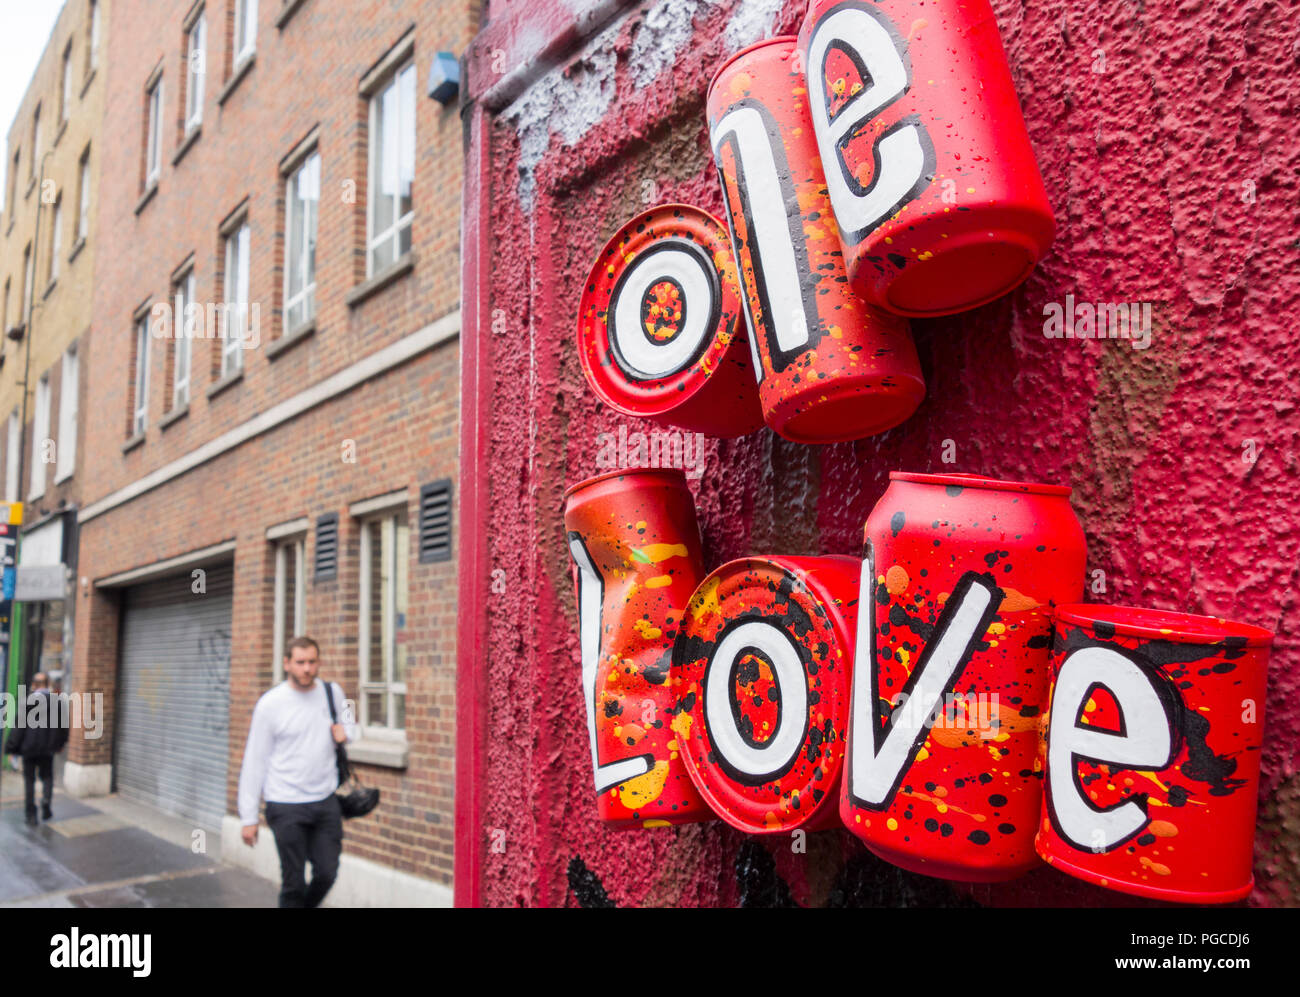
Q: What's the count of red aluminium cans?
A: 7